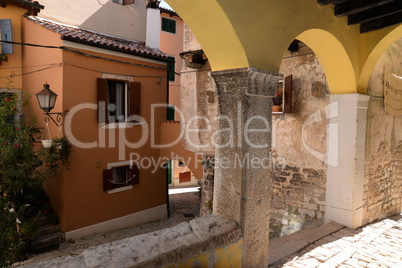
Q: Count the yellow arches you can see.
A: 3